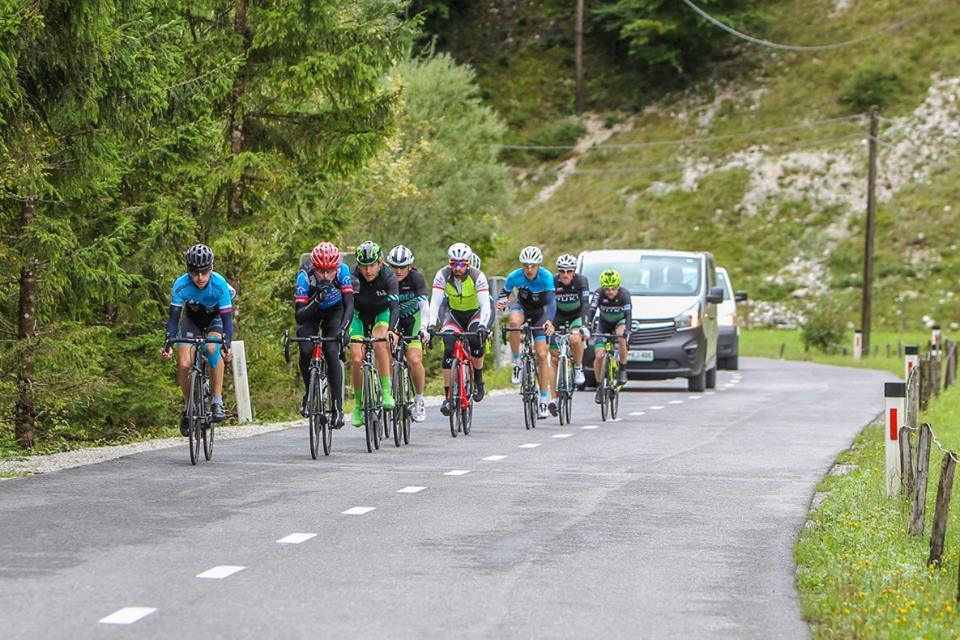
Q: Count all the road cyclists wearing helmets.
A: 9